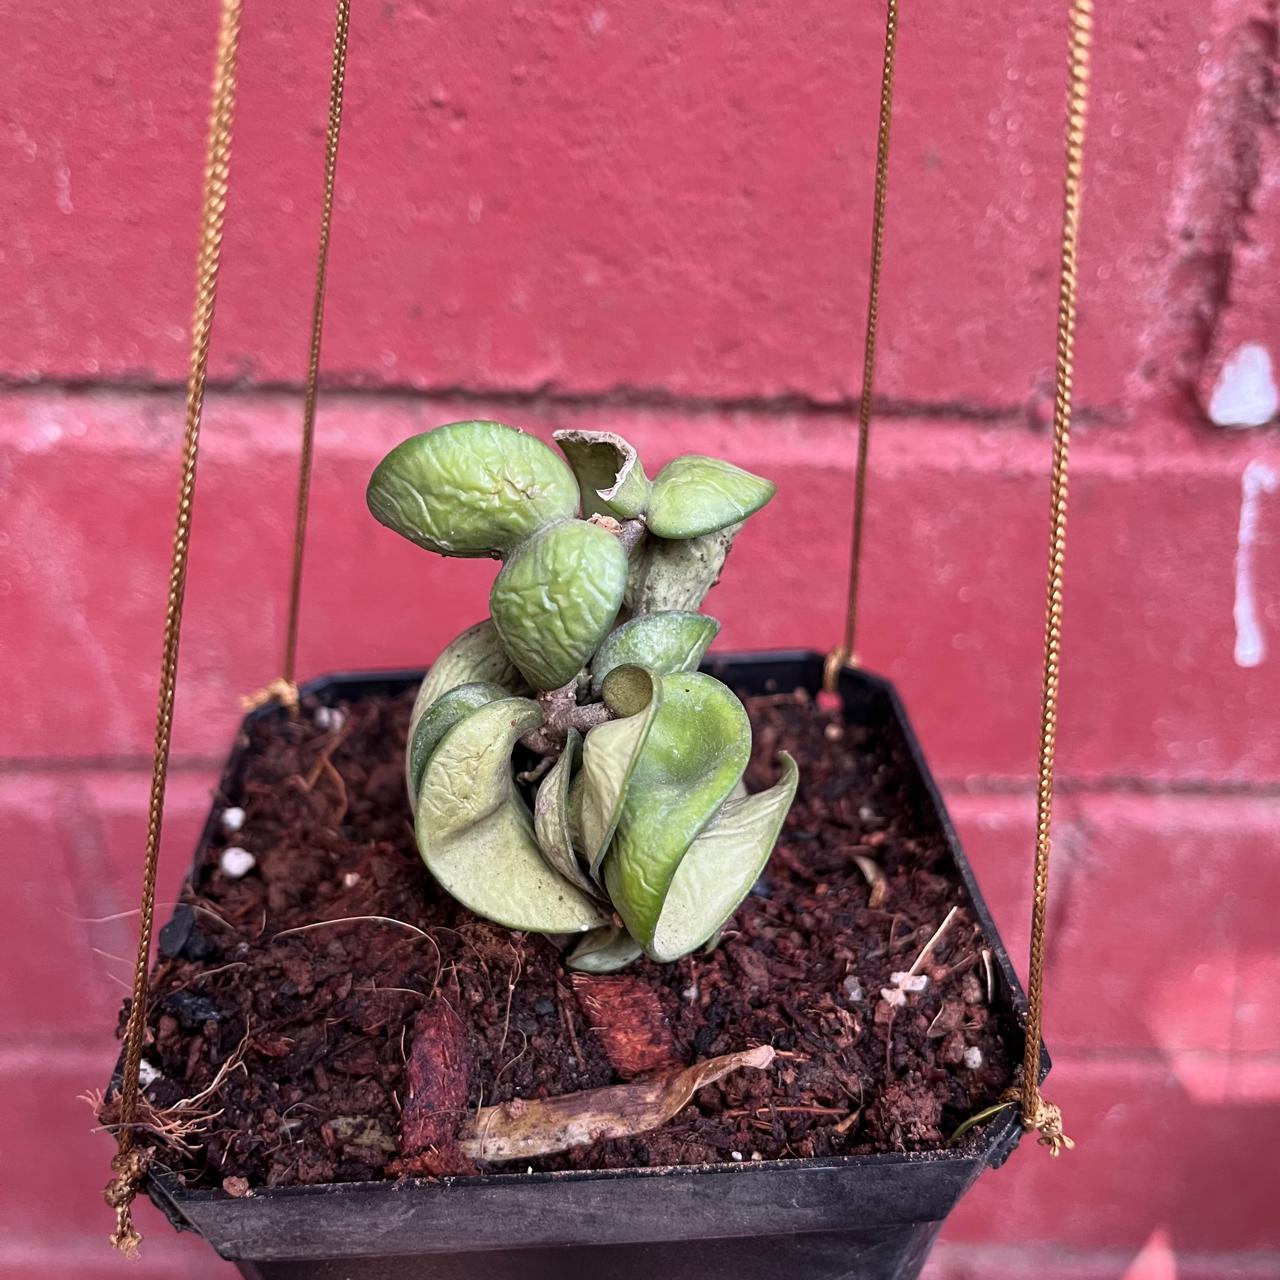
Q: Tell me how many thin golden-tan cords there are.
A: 4